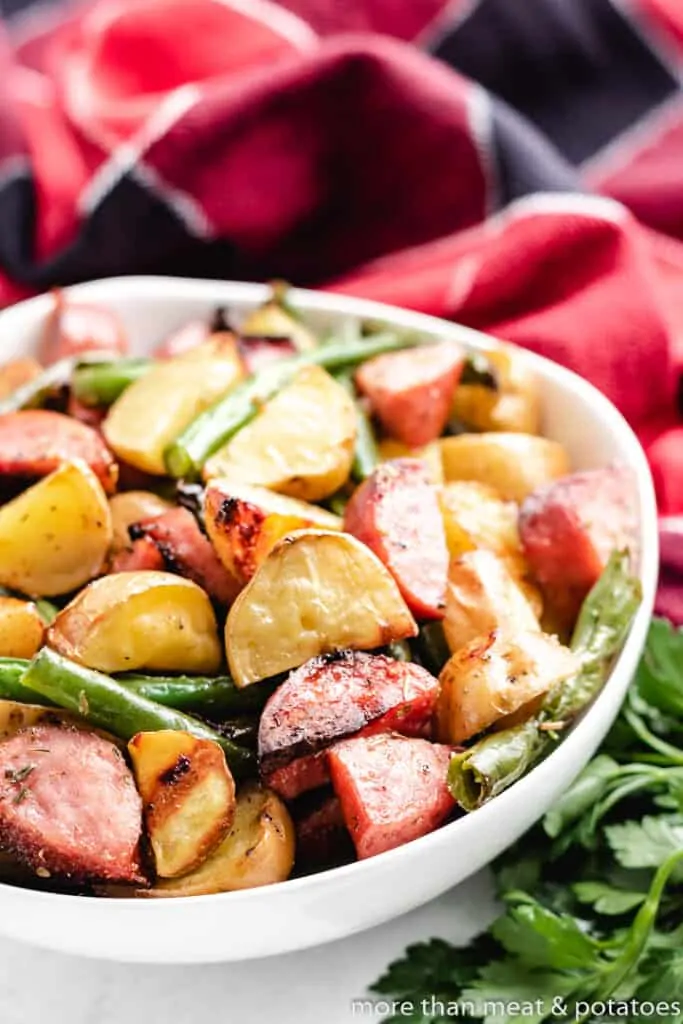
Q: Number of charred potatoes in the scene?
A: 2